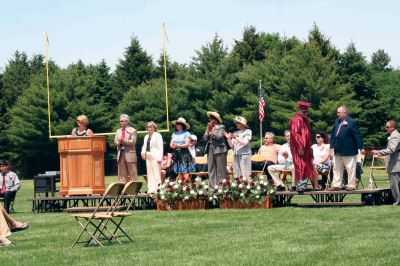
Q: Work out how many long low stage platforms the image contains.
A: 1